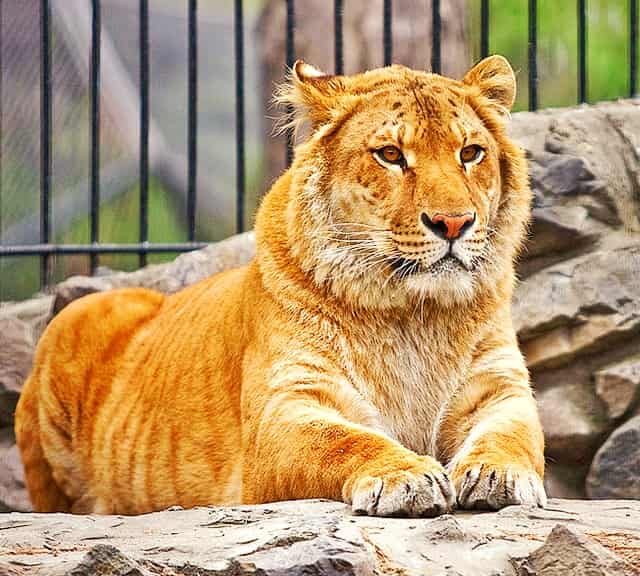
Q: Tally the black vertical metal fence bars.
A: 13